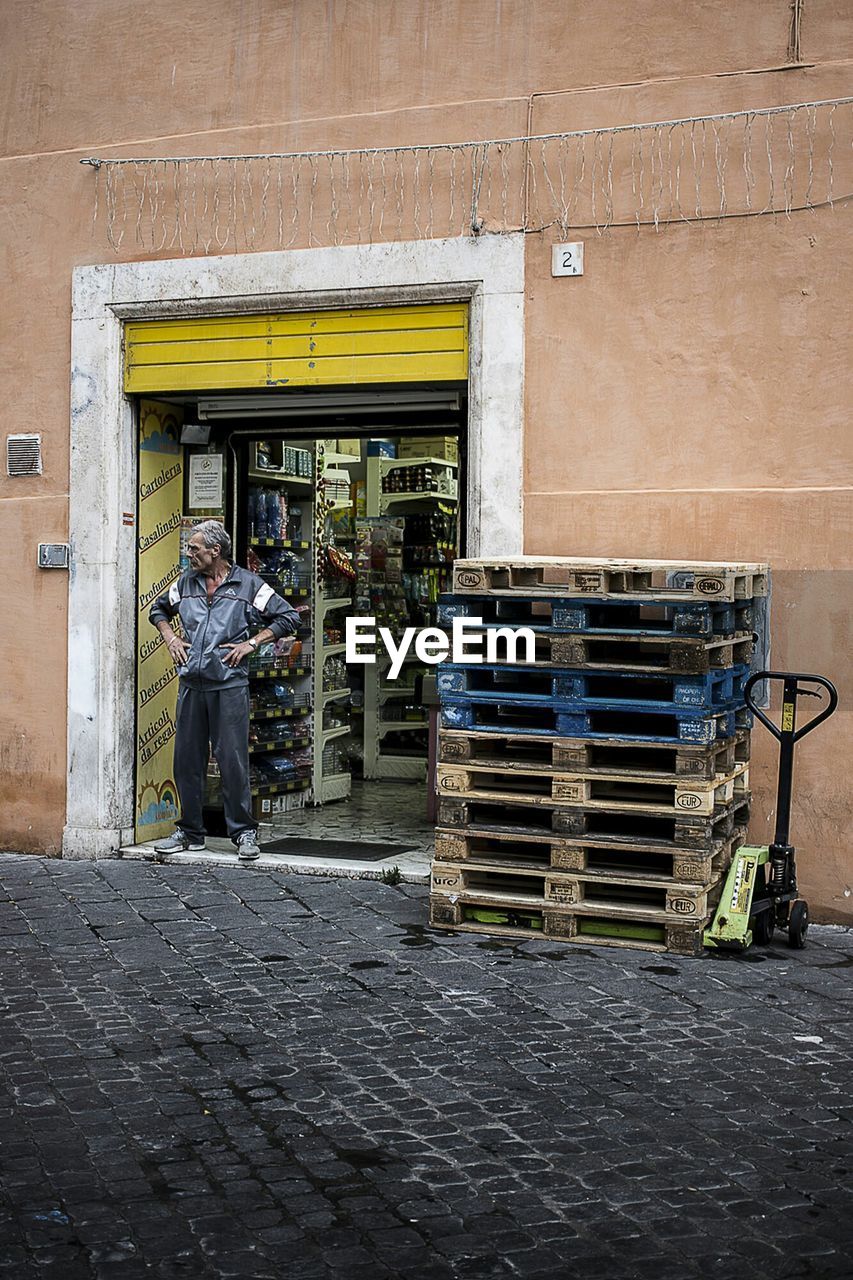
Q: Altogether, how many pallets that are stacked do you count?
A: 11